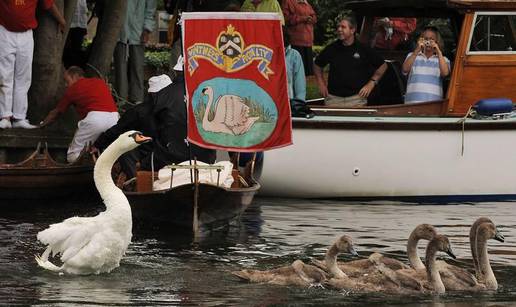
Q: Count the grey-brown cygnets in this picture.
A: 5